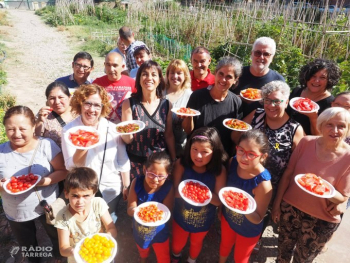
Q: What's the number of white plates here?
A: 12